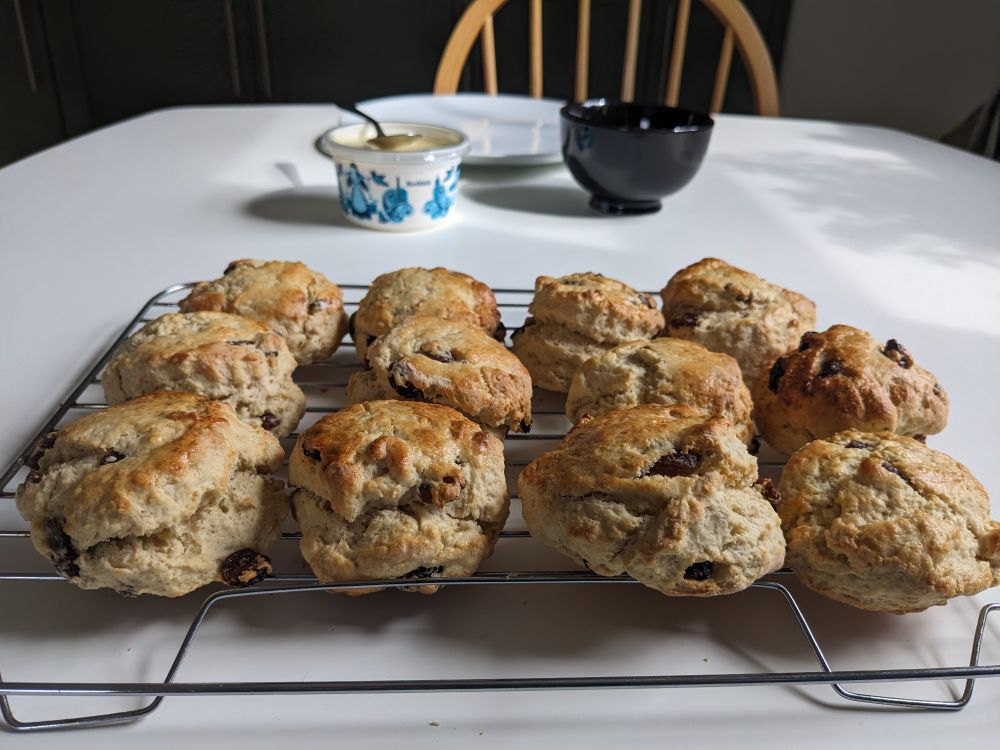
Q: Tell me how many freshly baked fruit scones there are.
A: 12